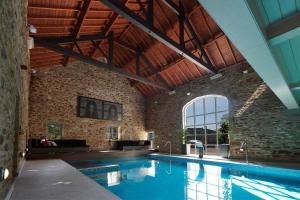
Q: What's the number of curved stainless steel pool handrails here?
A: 2